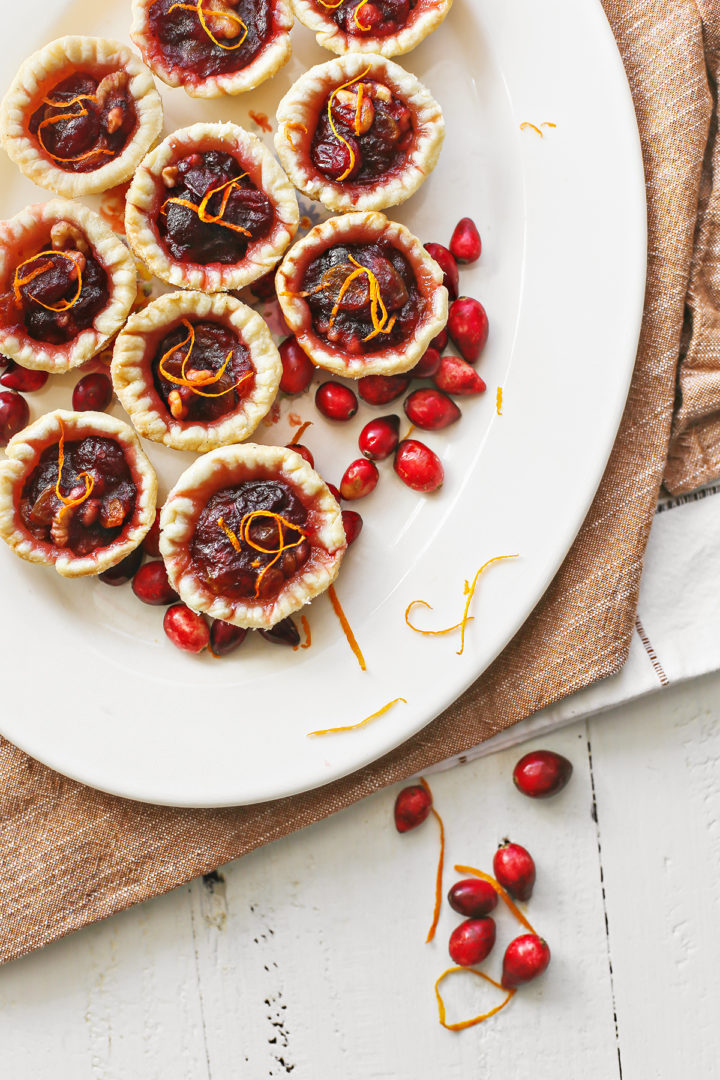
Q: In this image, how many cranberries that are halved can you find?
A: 0